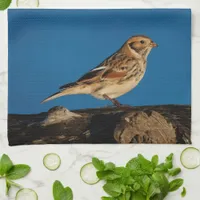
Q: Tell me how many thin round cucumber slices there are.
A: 5